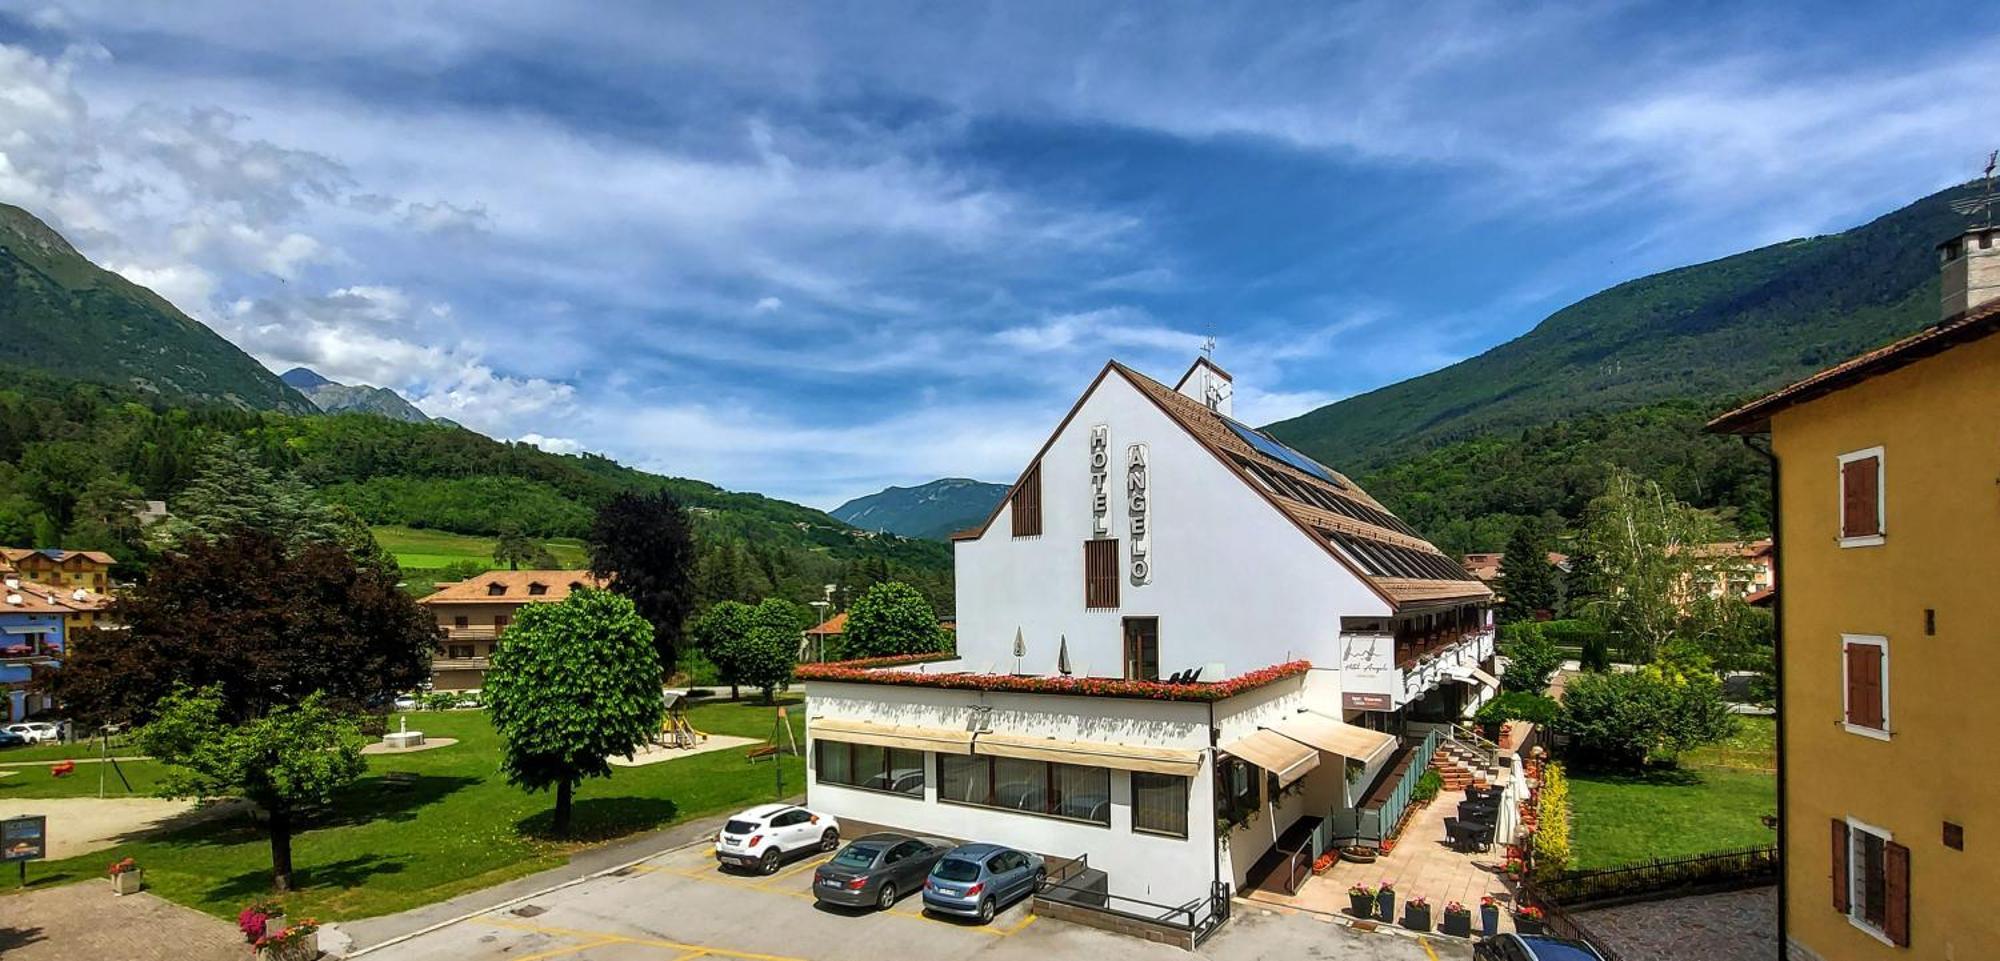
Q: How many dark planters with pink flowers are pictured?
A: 4